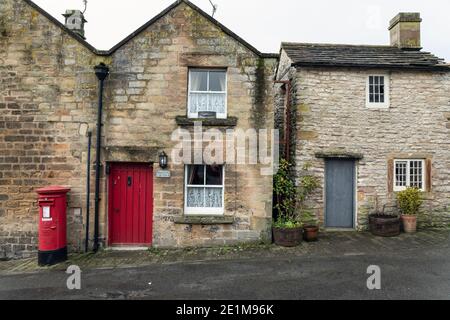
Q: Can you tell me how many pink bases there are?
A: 0